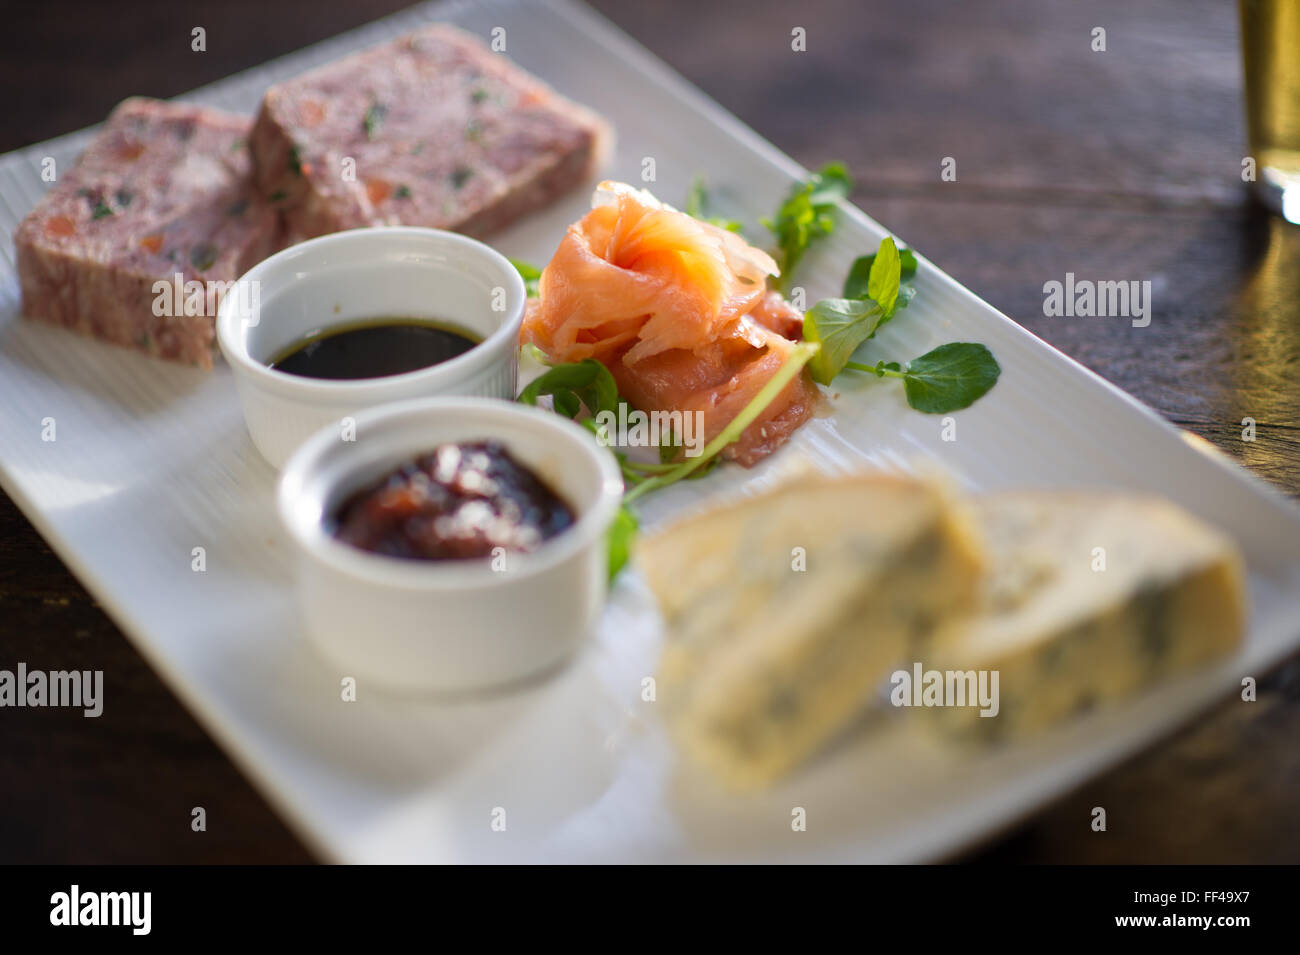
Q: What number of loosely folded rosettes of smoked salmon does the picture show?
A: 1